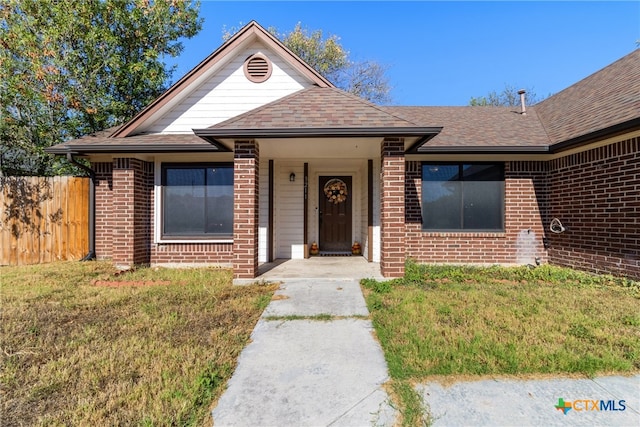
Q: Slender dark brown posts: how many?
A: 3